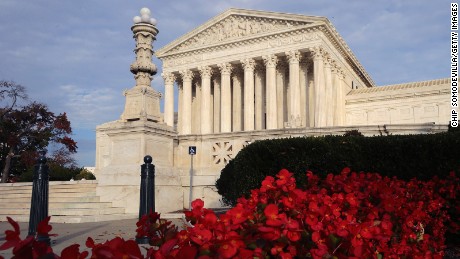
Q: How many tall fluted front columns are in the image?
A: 8